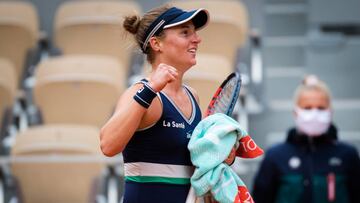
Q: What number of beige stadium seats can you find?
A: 7